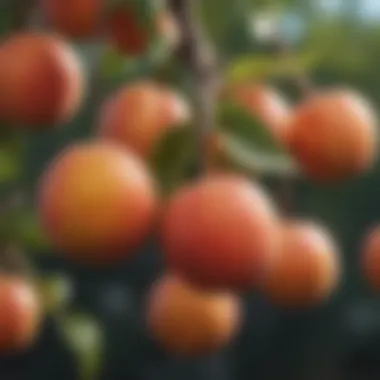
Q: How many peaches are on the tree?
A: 12